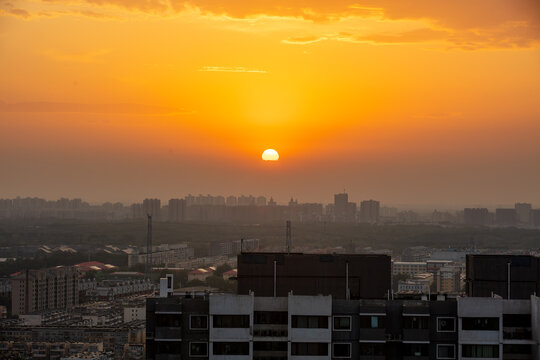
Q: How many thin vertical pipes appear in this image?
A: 3